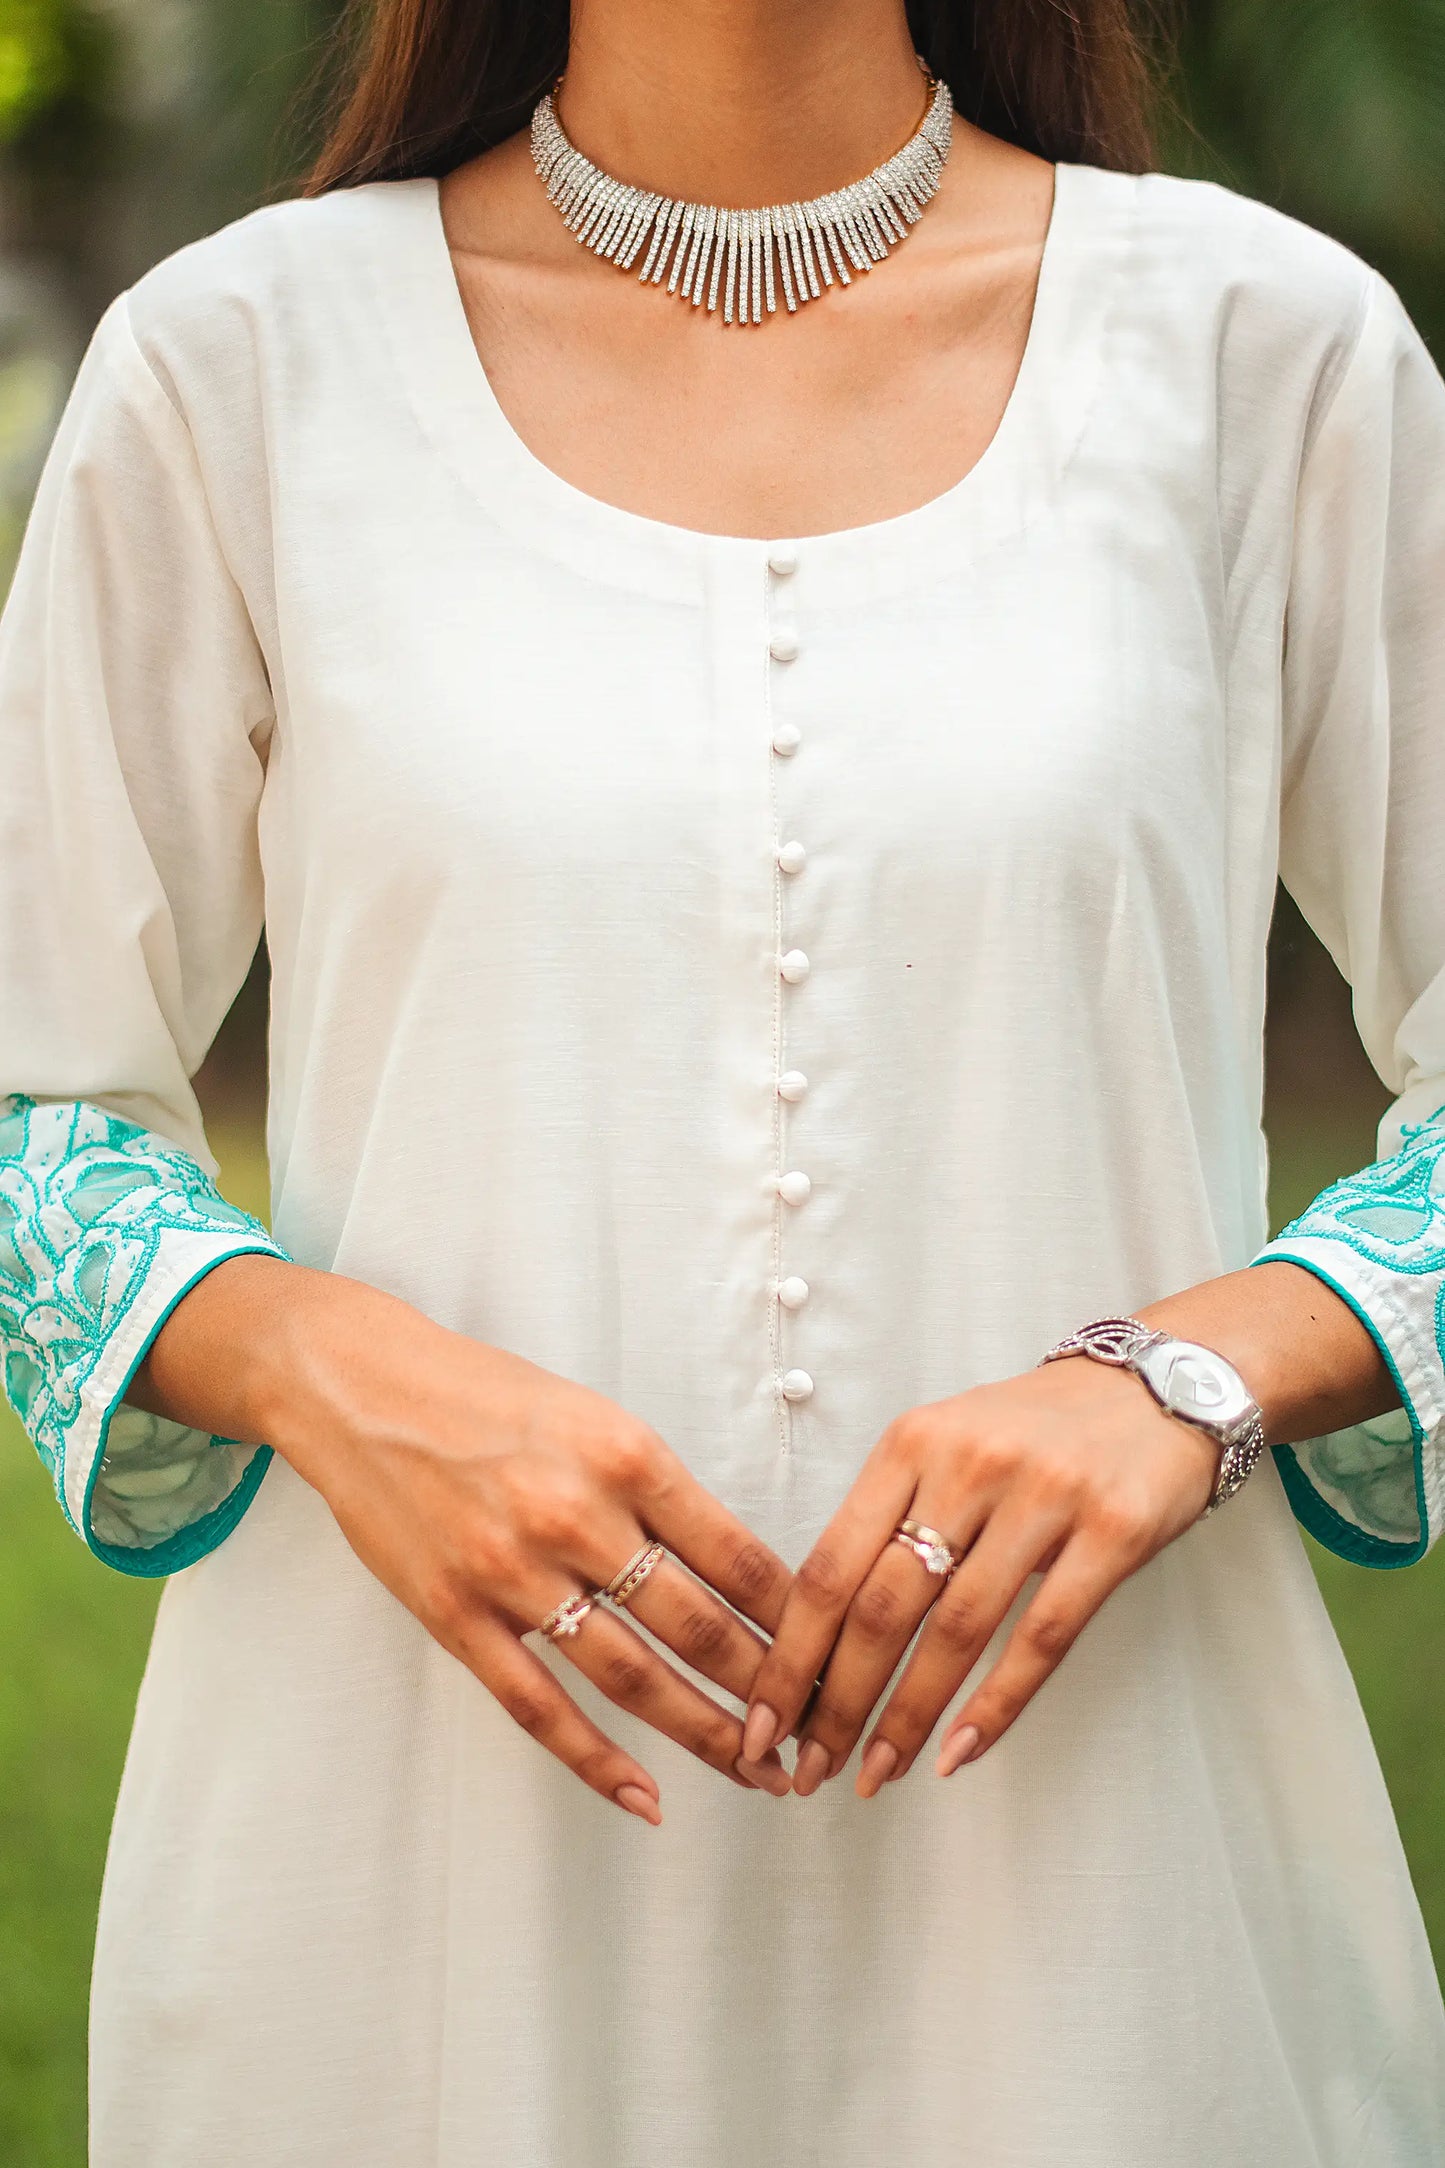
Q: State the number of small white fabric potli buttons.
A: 9